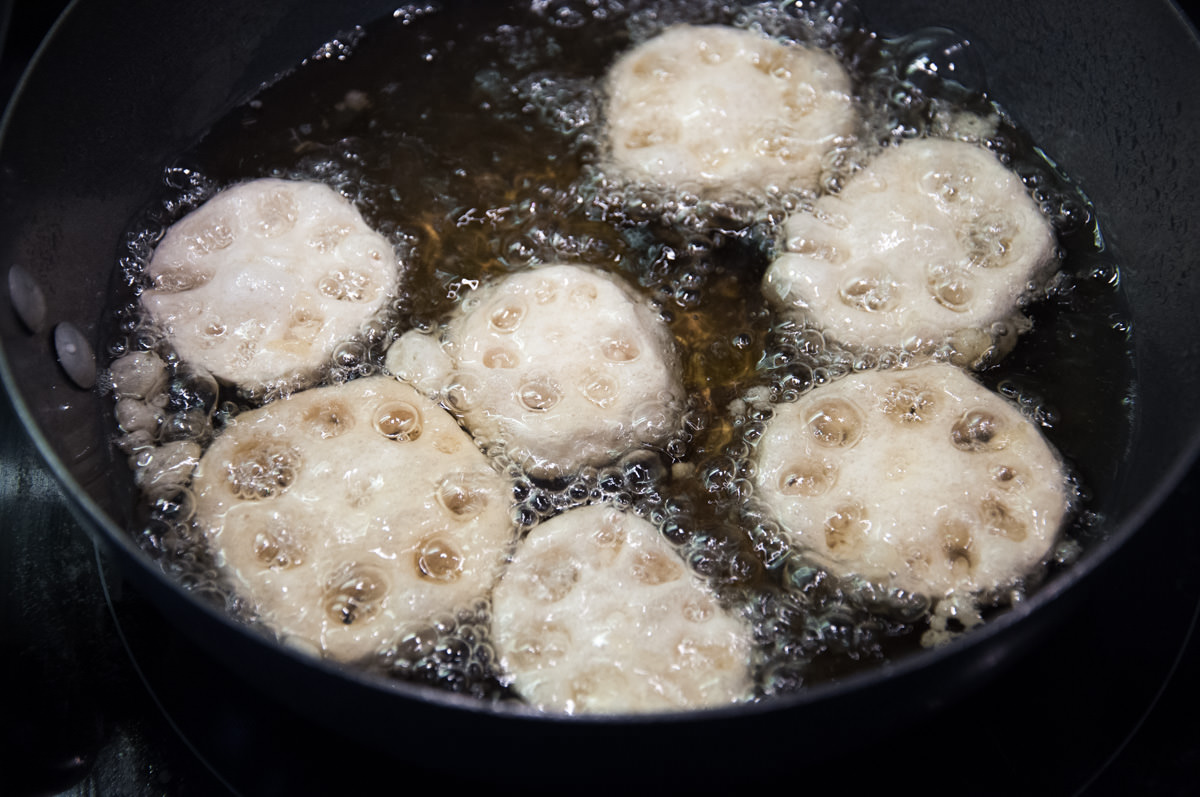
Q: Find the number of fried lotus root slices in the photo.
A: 7